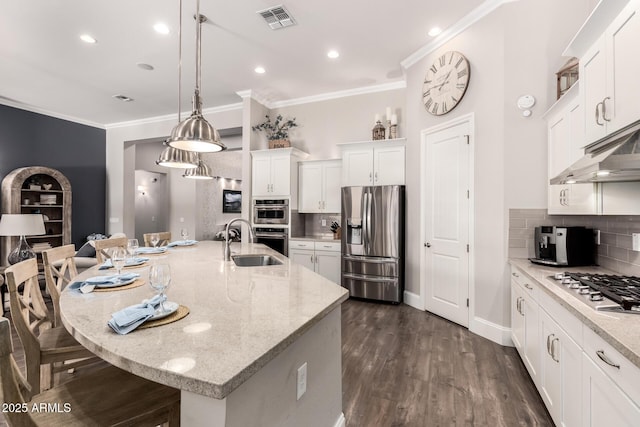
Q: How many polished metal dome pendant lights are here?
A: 3